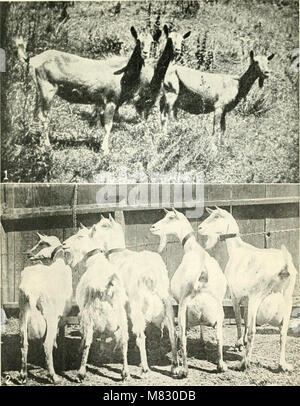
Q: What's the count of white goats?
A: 5